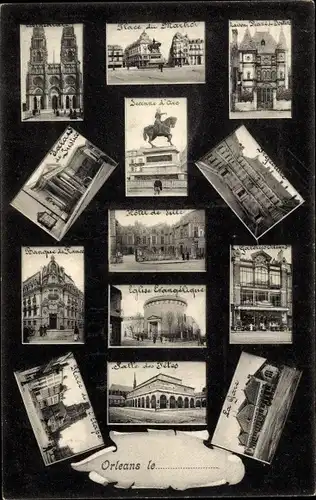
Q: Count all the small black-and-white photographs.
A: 13